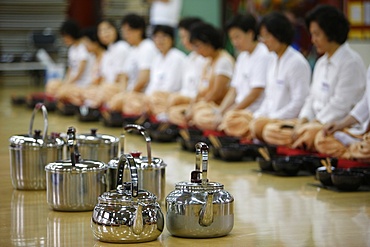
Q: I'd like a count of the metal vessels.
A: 6